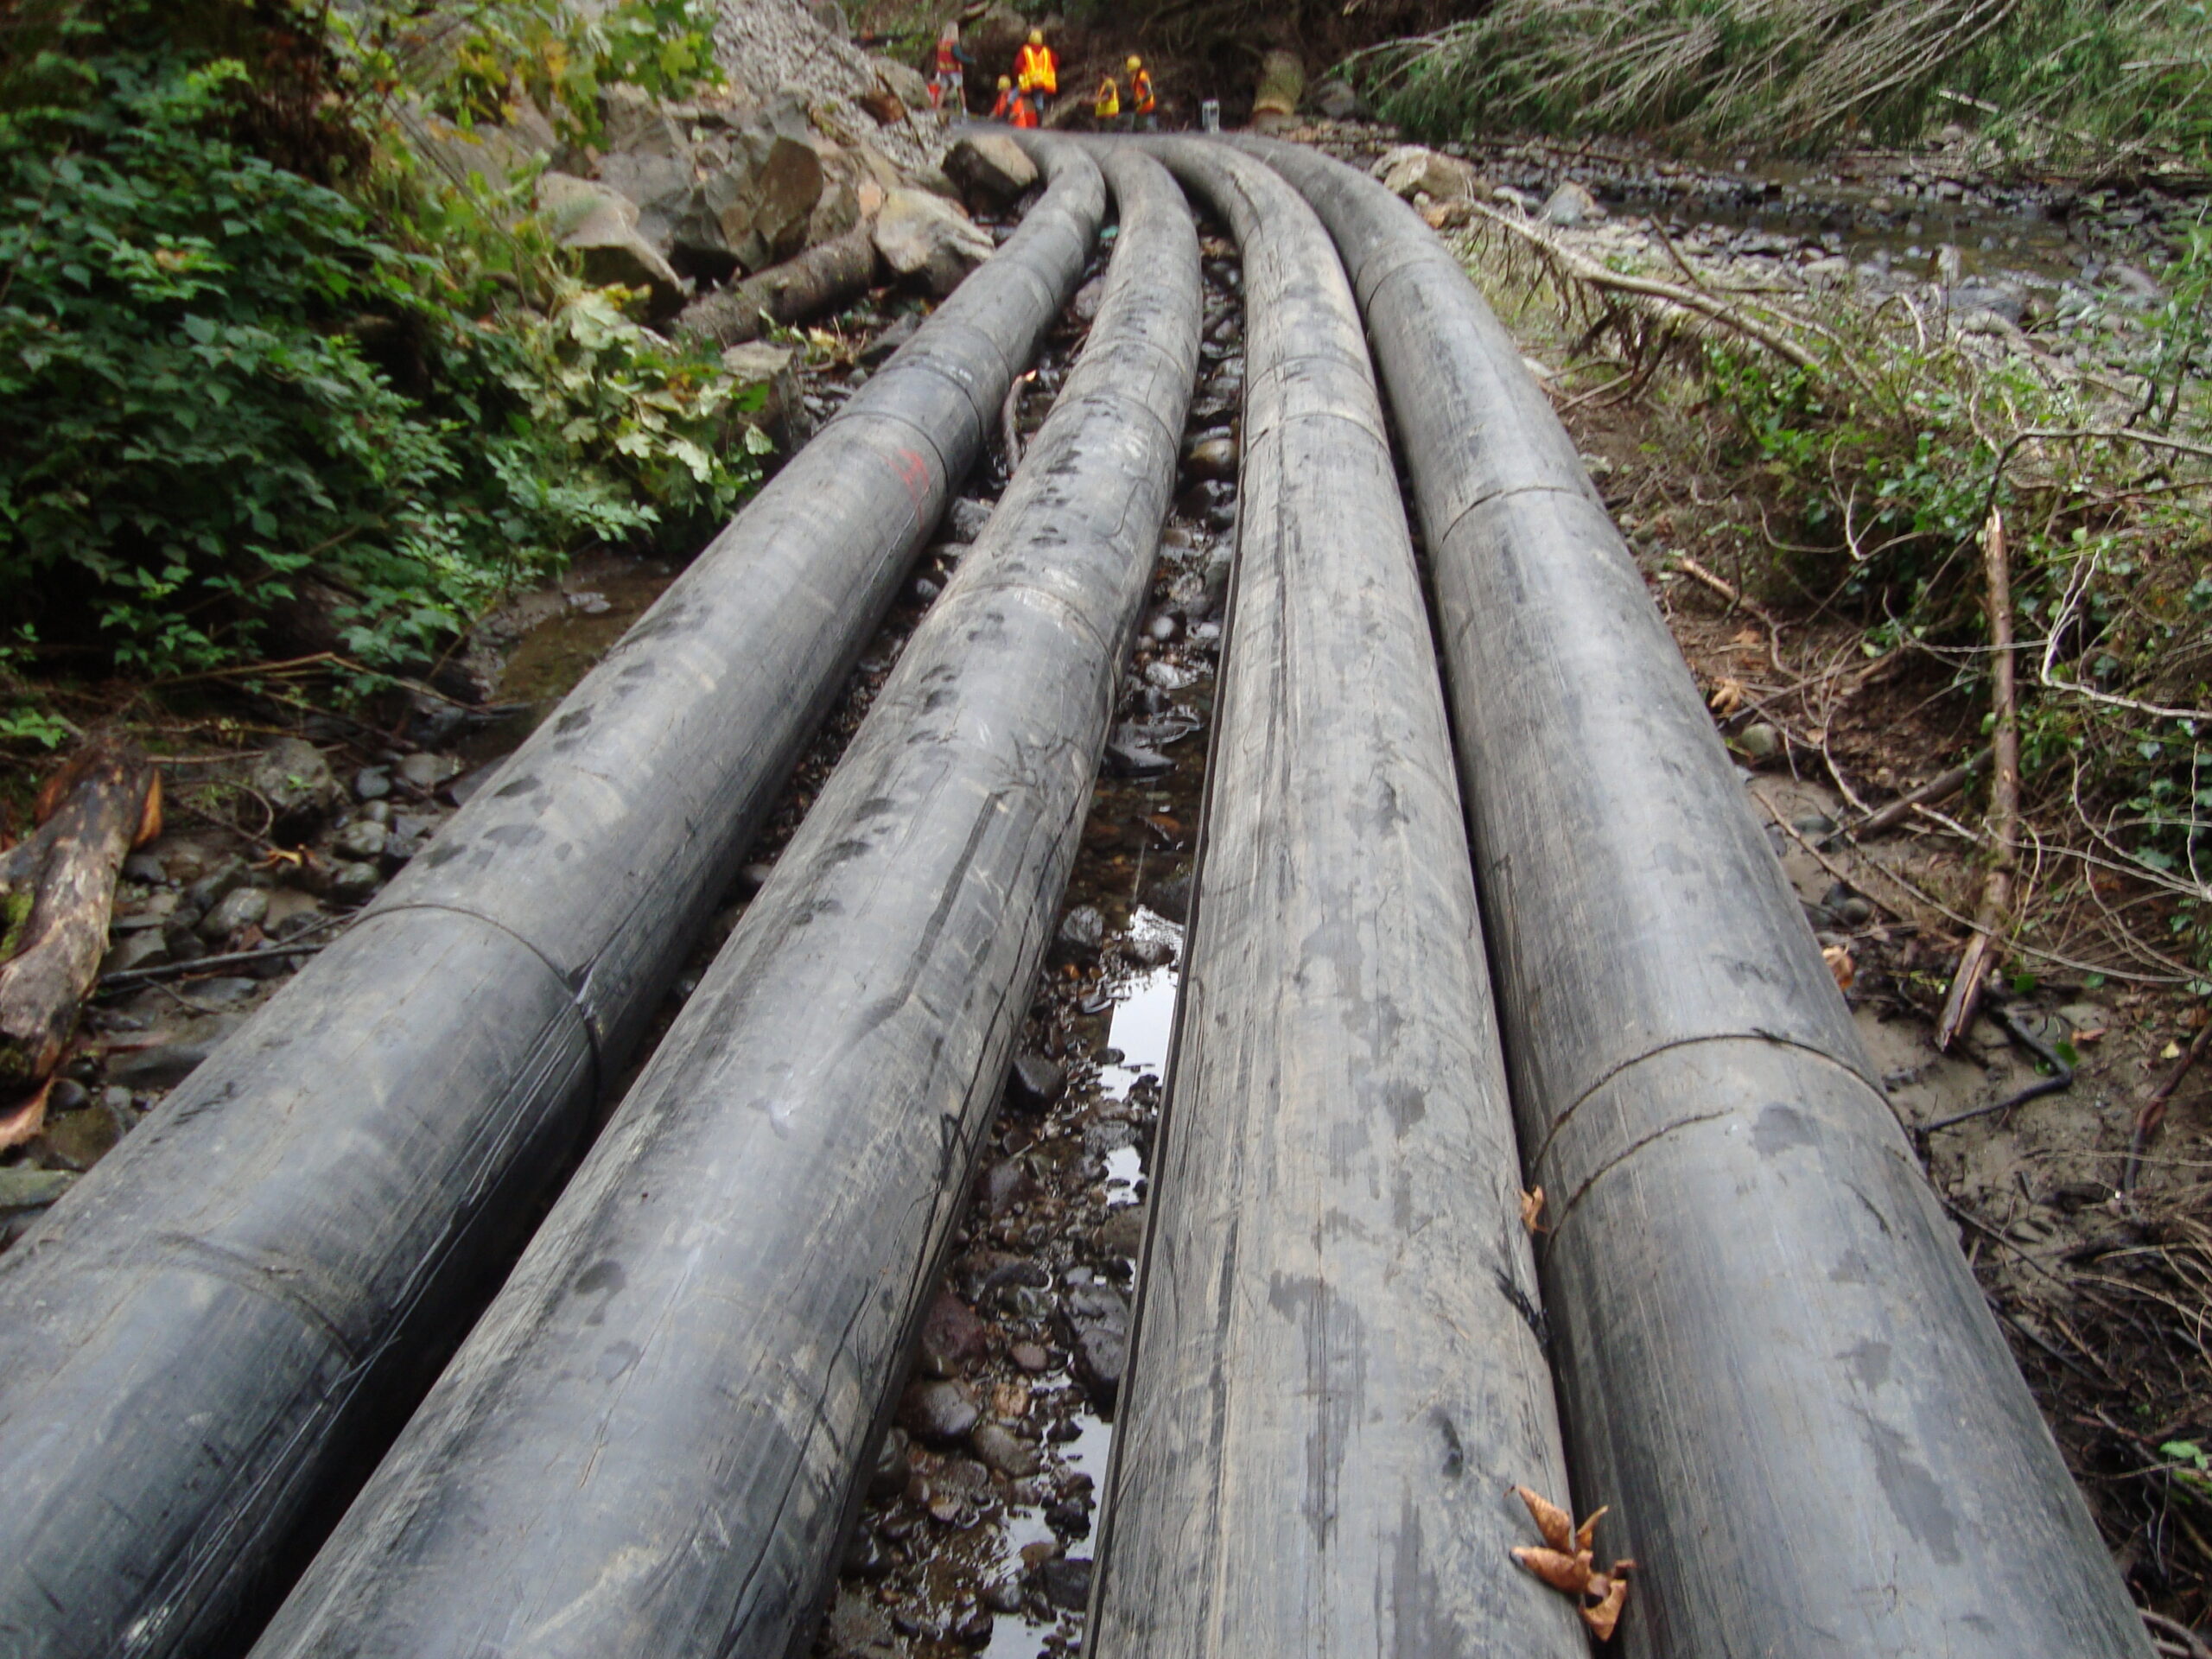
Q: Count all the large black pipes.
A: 4